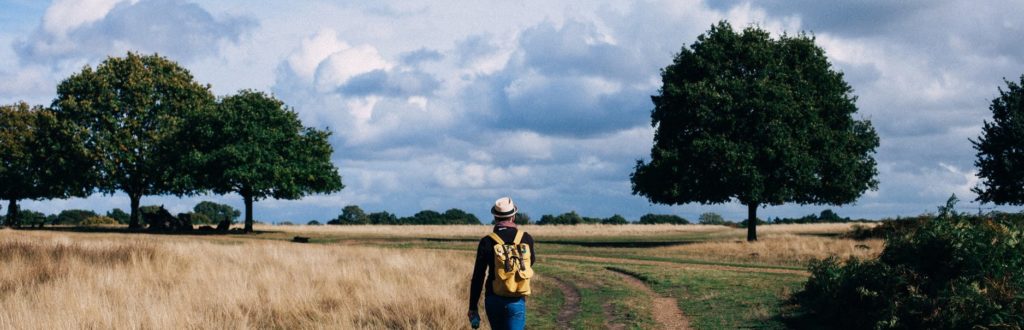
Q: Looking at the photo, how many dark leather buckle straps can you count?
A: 2